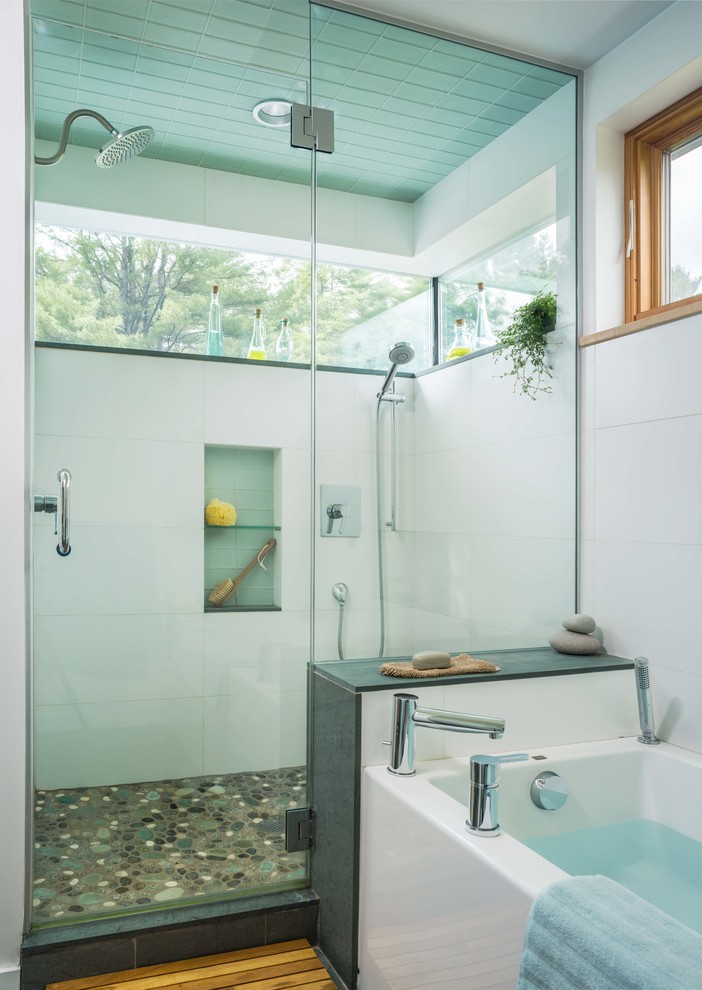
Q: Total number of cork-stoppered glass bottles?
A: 5